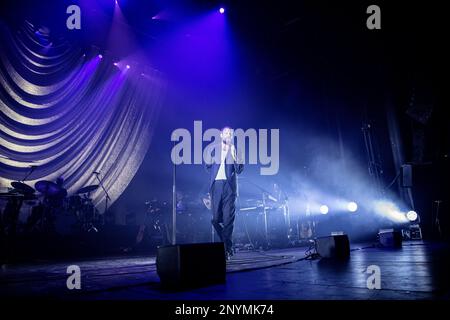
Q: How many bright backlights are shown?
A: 3